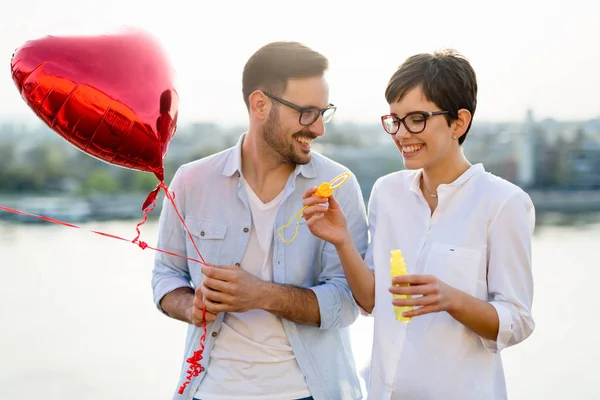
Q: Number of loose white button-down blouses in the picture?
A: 1